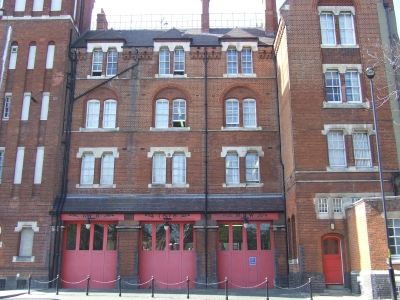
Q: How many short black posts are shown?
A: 9